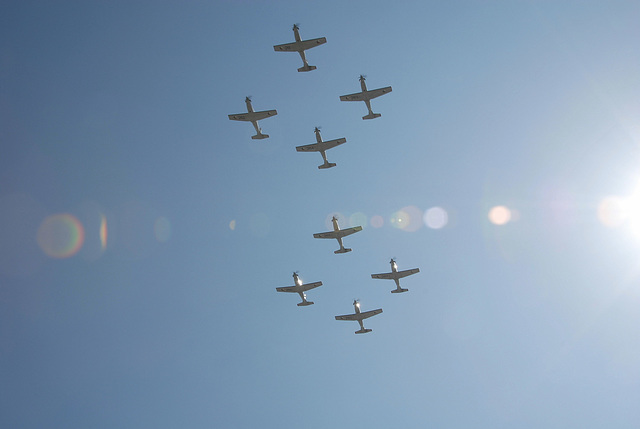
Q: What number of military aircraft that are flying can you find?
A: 8